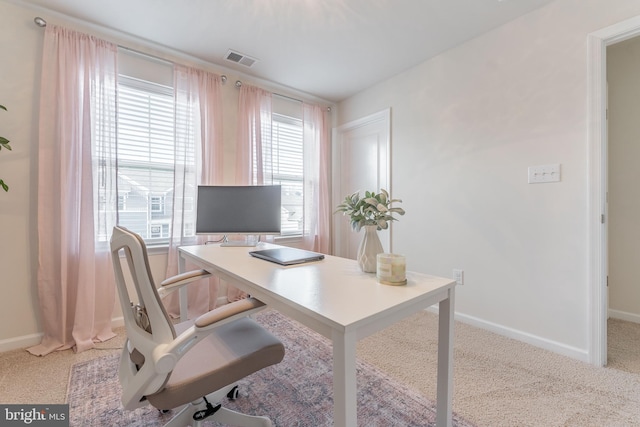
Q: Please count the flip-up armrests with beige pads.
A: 2